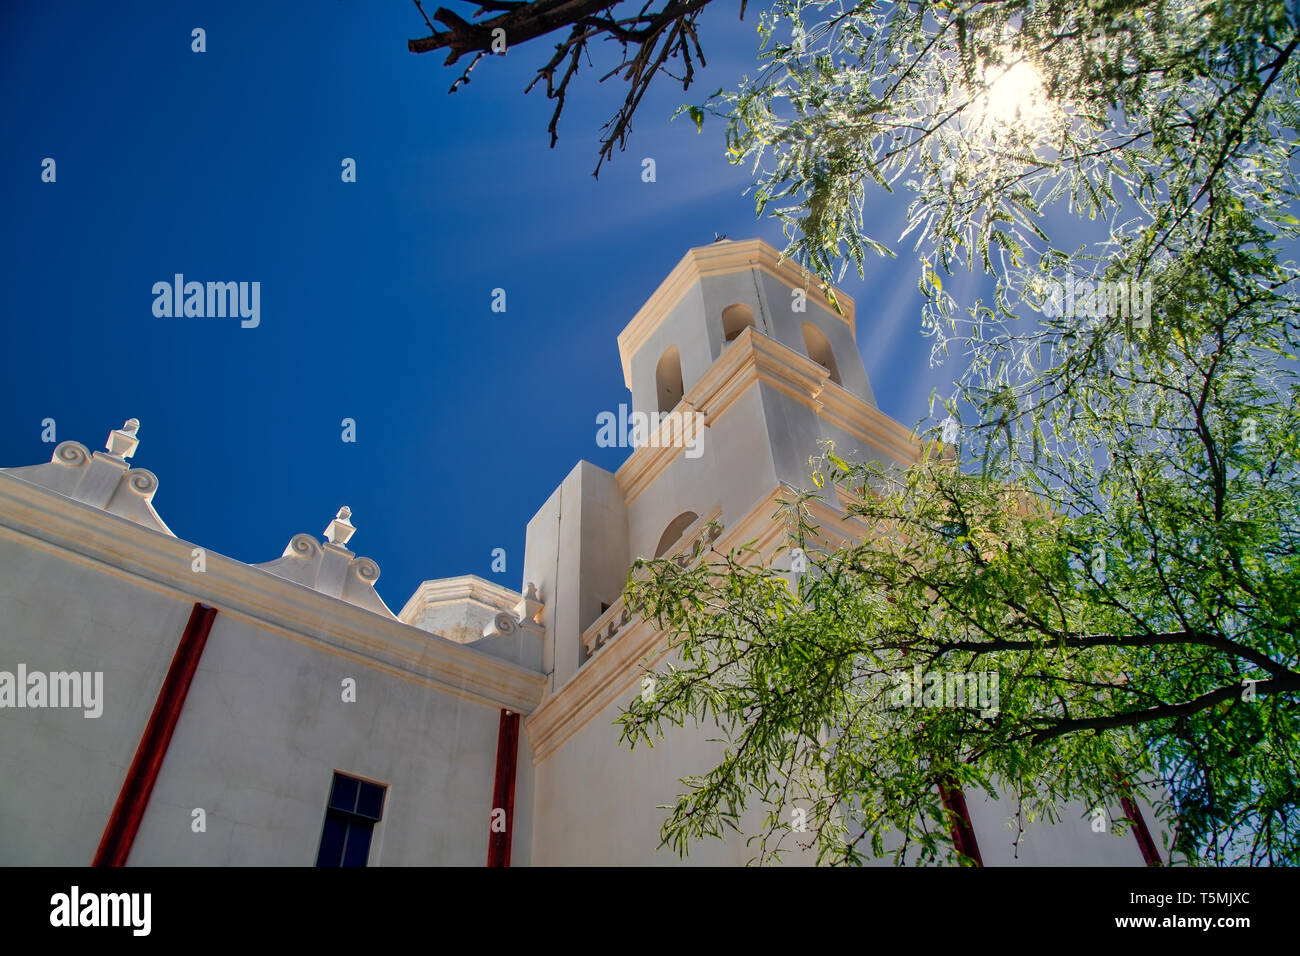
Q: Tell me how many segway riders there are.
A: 0